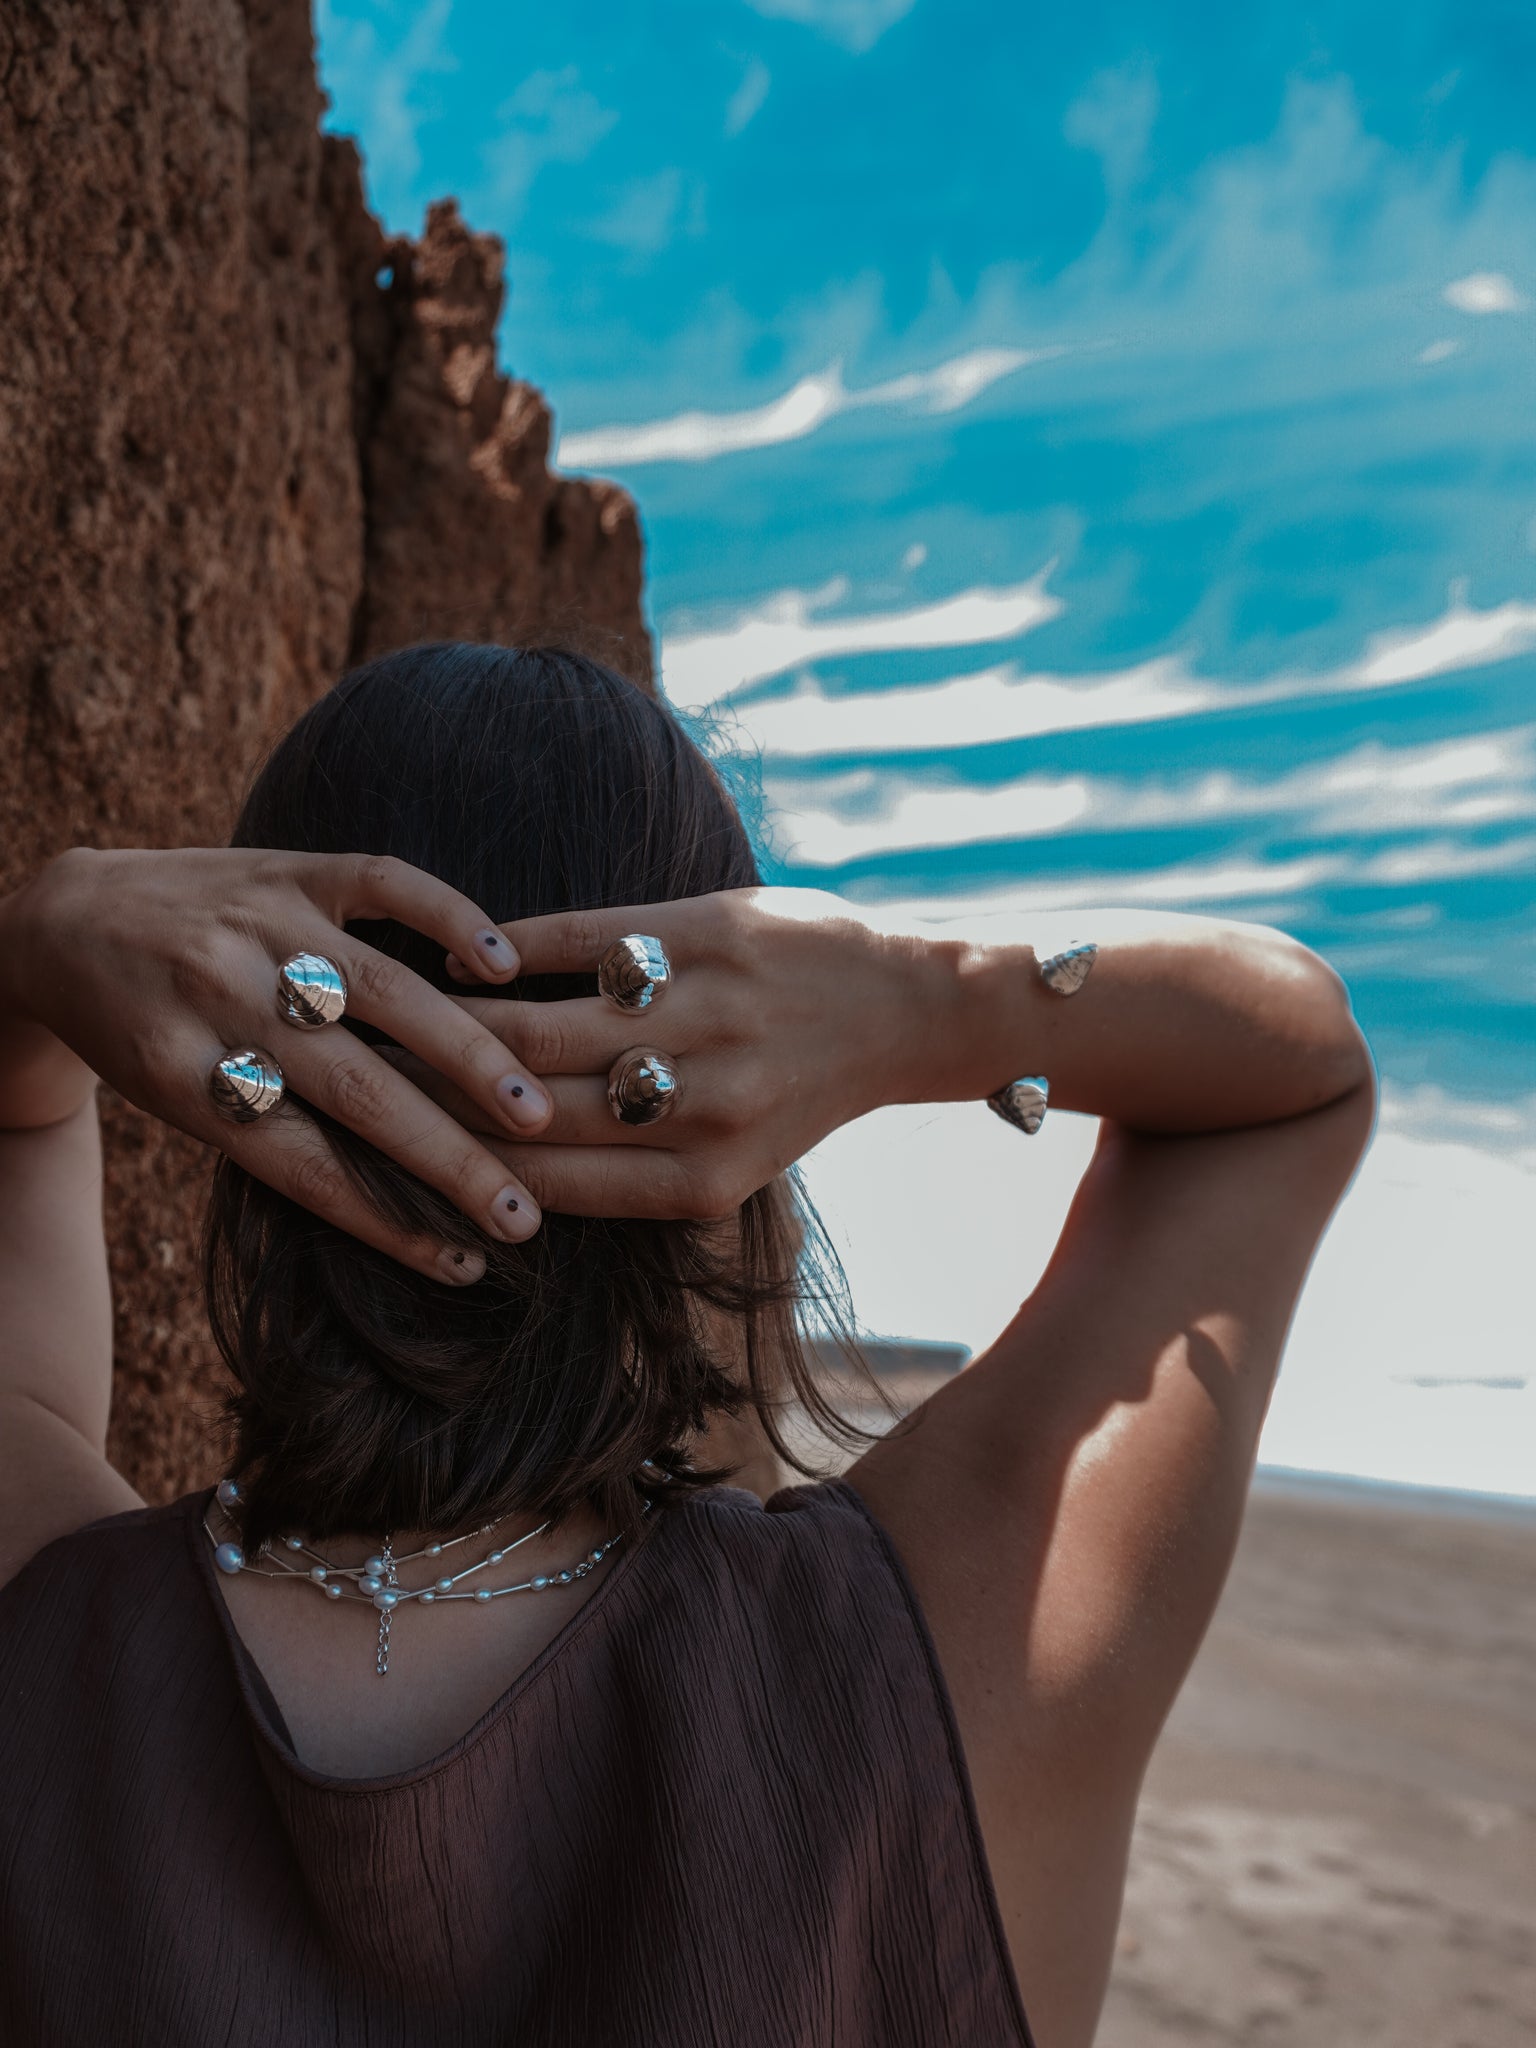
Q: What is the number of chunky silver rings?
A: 4